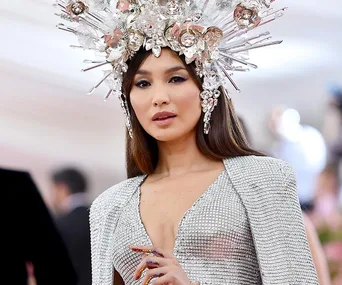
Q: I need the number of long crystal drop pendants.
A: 2